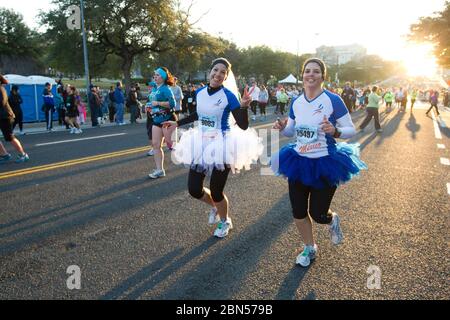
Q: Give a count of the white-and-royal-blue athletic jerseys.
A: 2